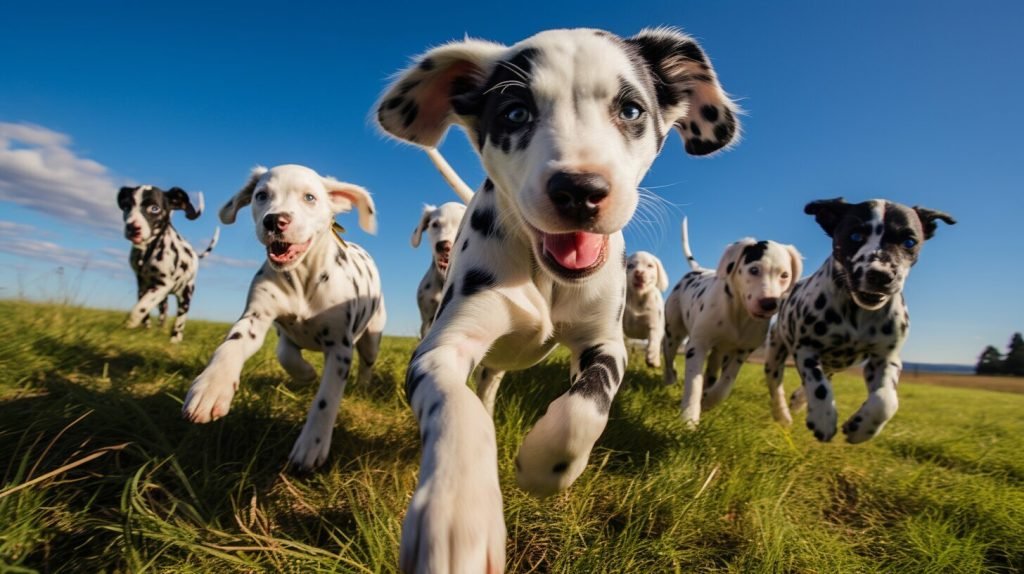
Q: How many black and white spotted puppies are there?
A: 7